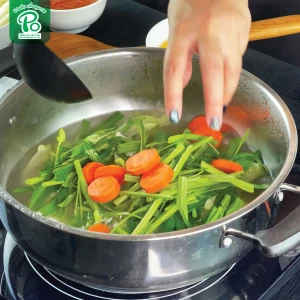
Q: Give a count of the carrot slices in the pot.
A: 9